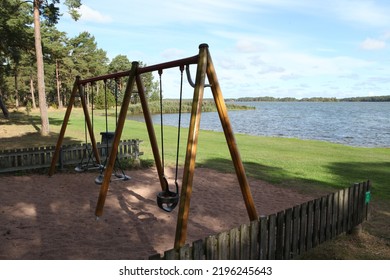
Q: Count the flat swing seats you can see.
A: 2